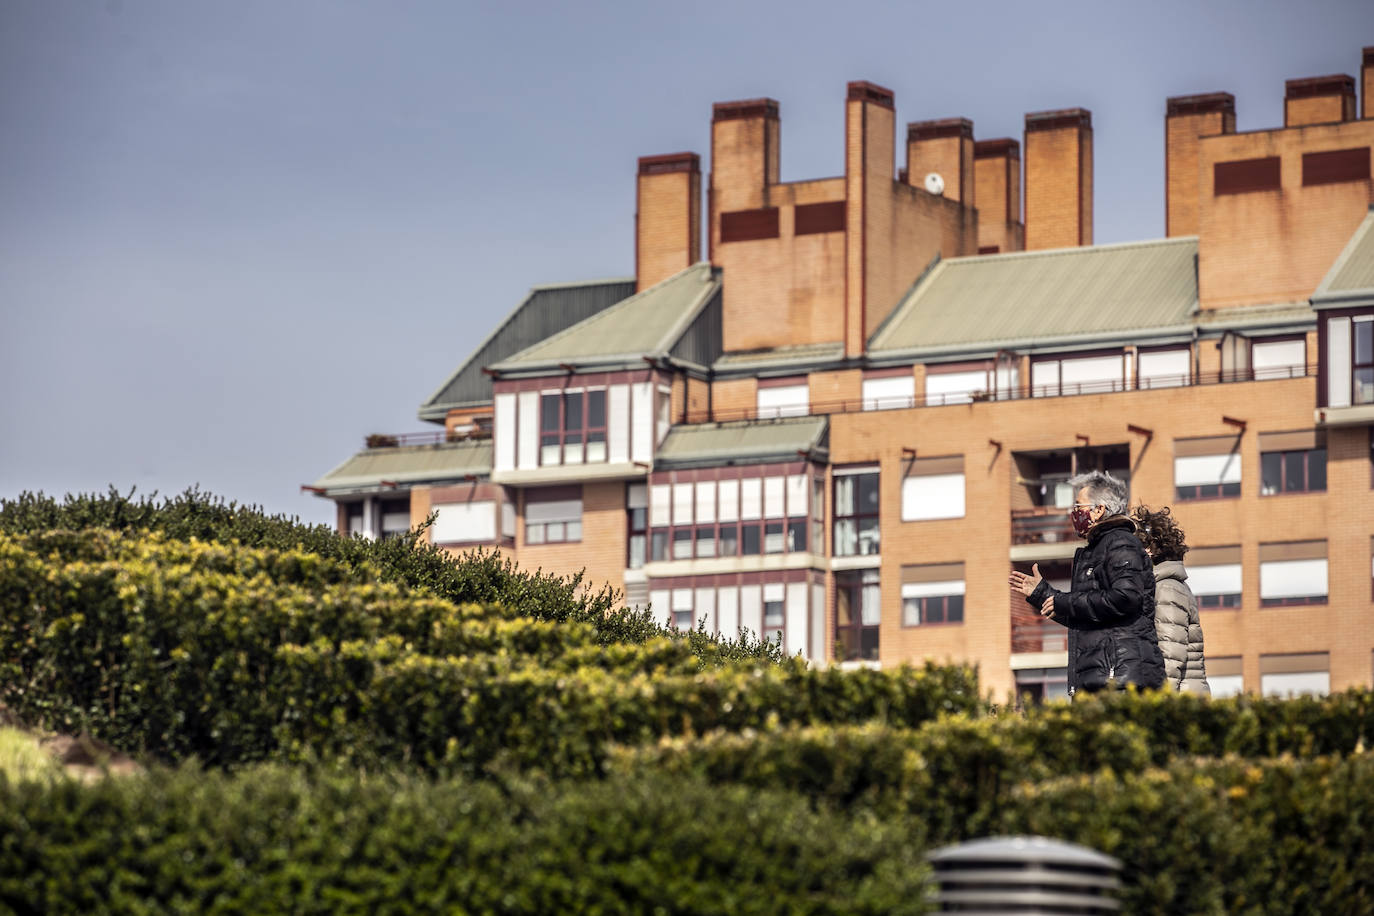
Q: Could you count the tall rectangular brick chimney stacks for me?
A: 9